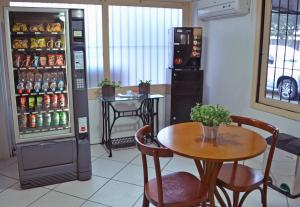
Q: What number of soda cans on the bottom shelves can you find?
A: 12